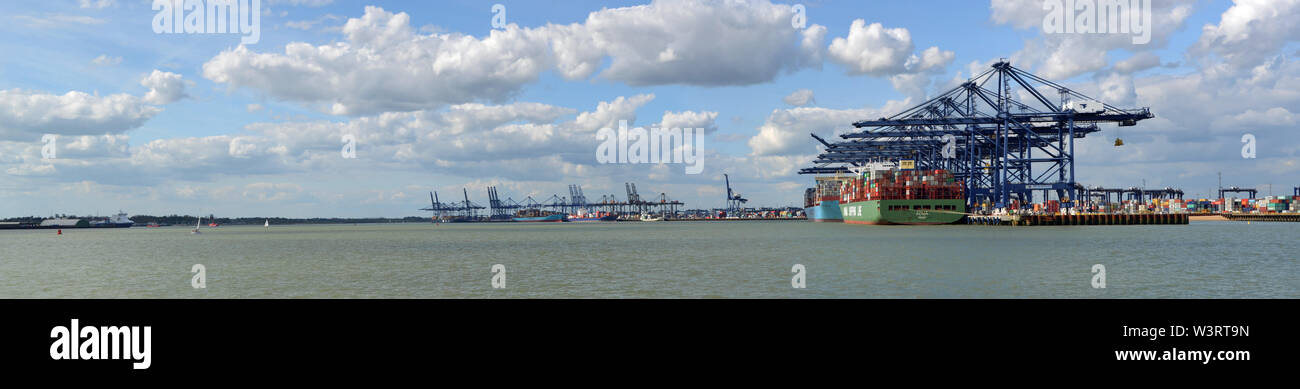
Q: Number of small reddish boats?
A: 2